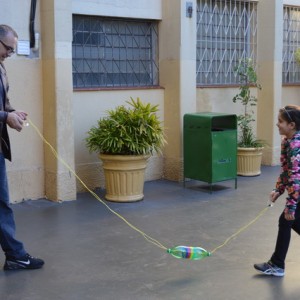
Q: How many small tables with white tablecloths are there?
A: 0